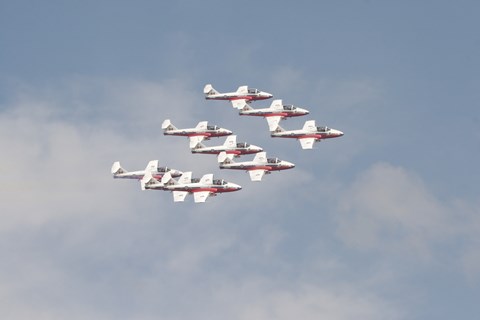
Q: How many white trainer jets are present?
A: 9